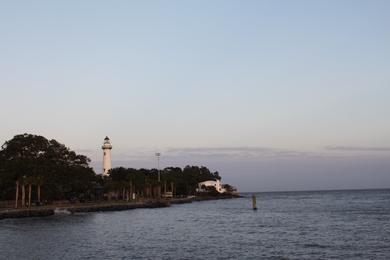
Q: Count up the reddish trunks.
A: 4